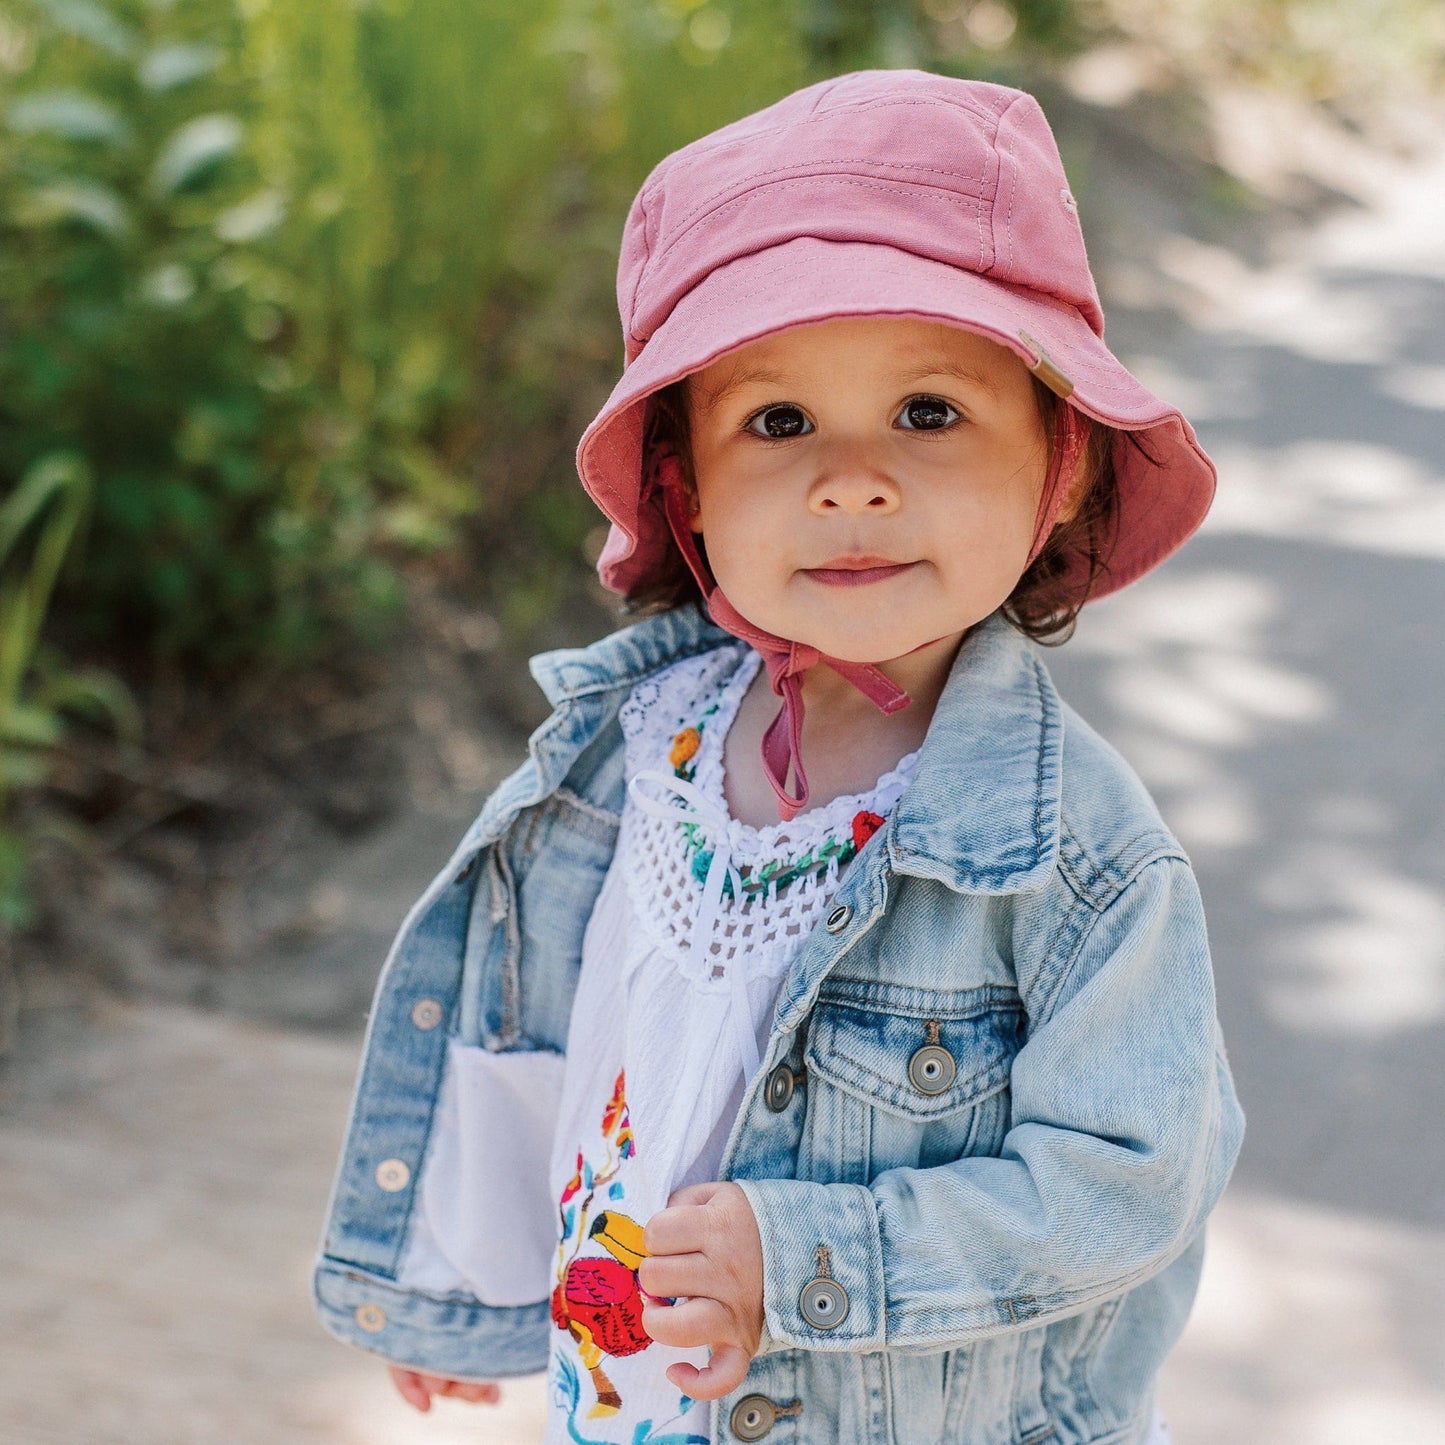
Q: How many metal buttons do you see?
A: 8